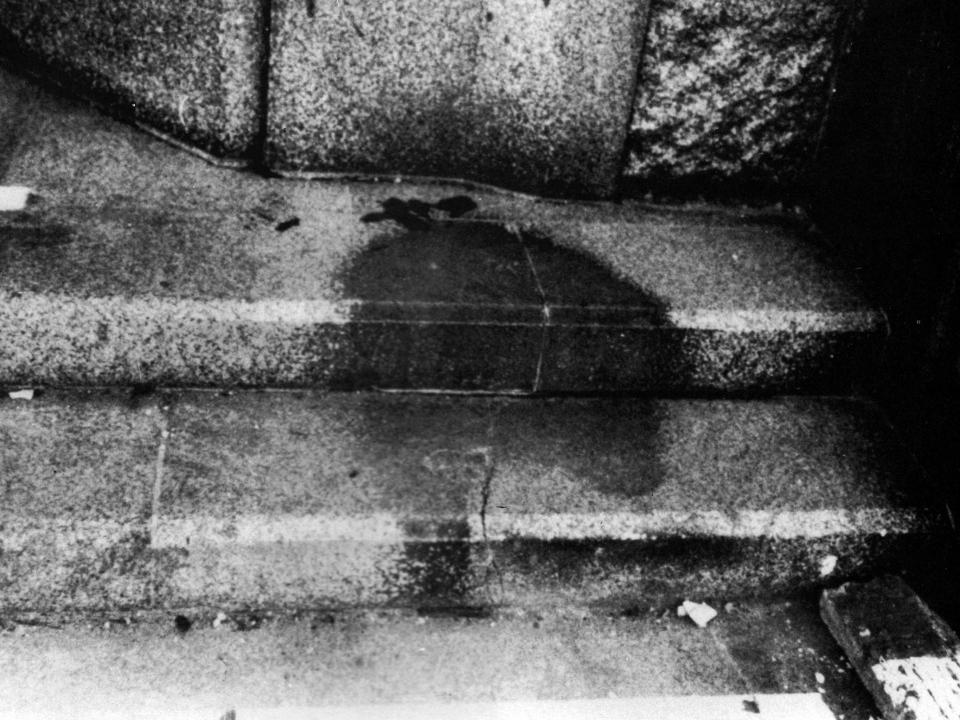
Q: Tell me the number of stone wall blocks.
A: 3